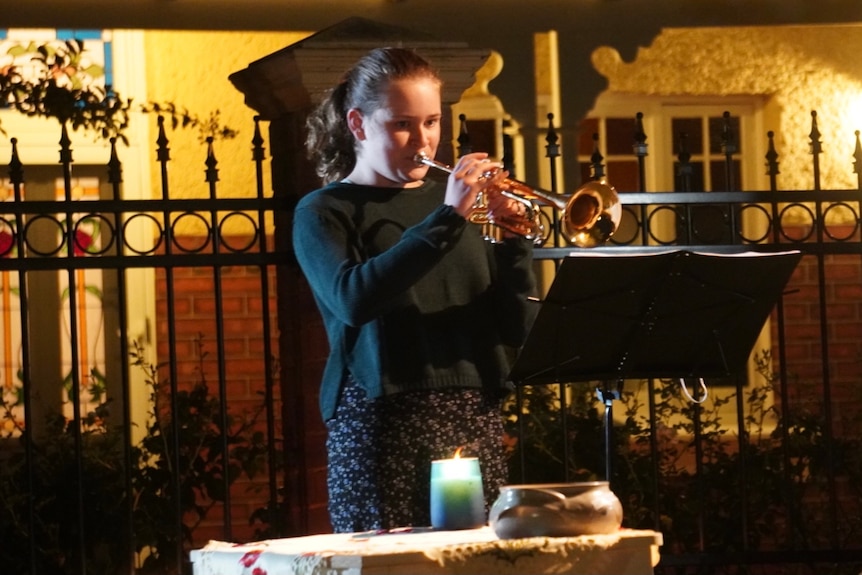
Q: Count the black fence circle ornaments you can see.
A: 14